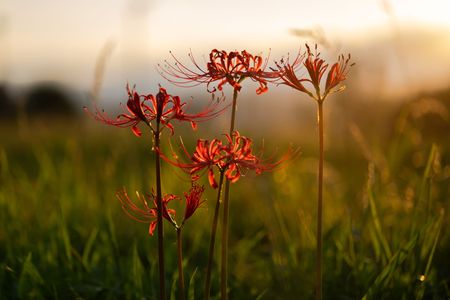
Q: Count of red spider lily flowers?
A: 5